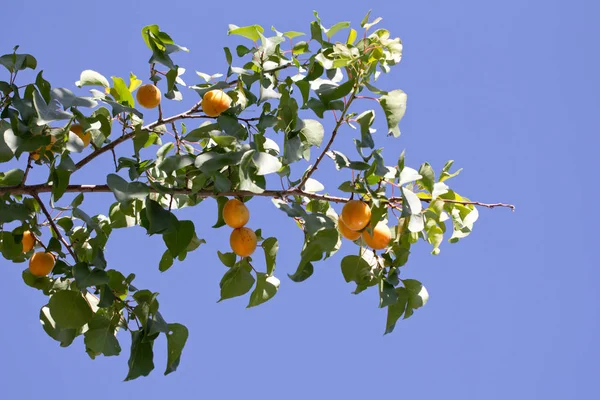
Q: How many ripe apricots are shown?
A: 11